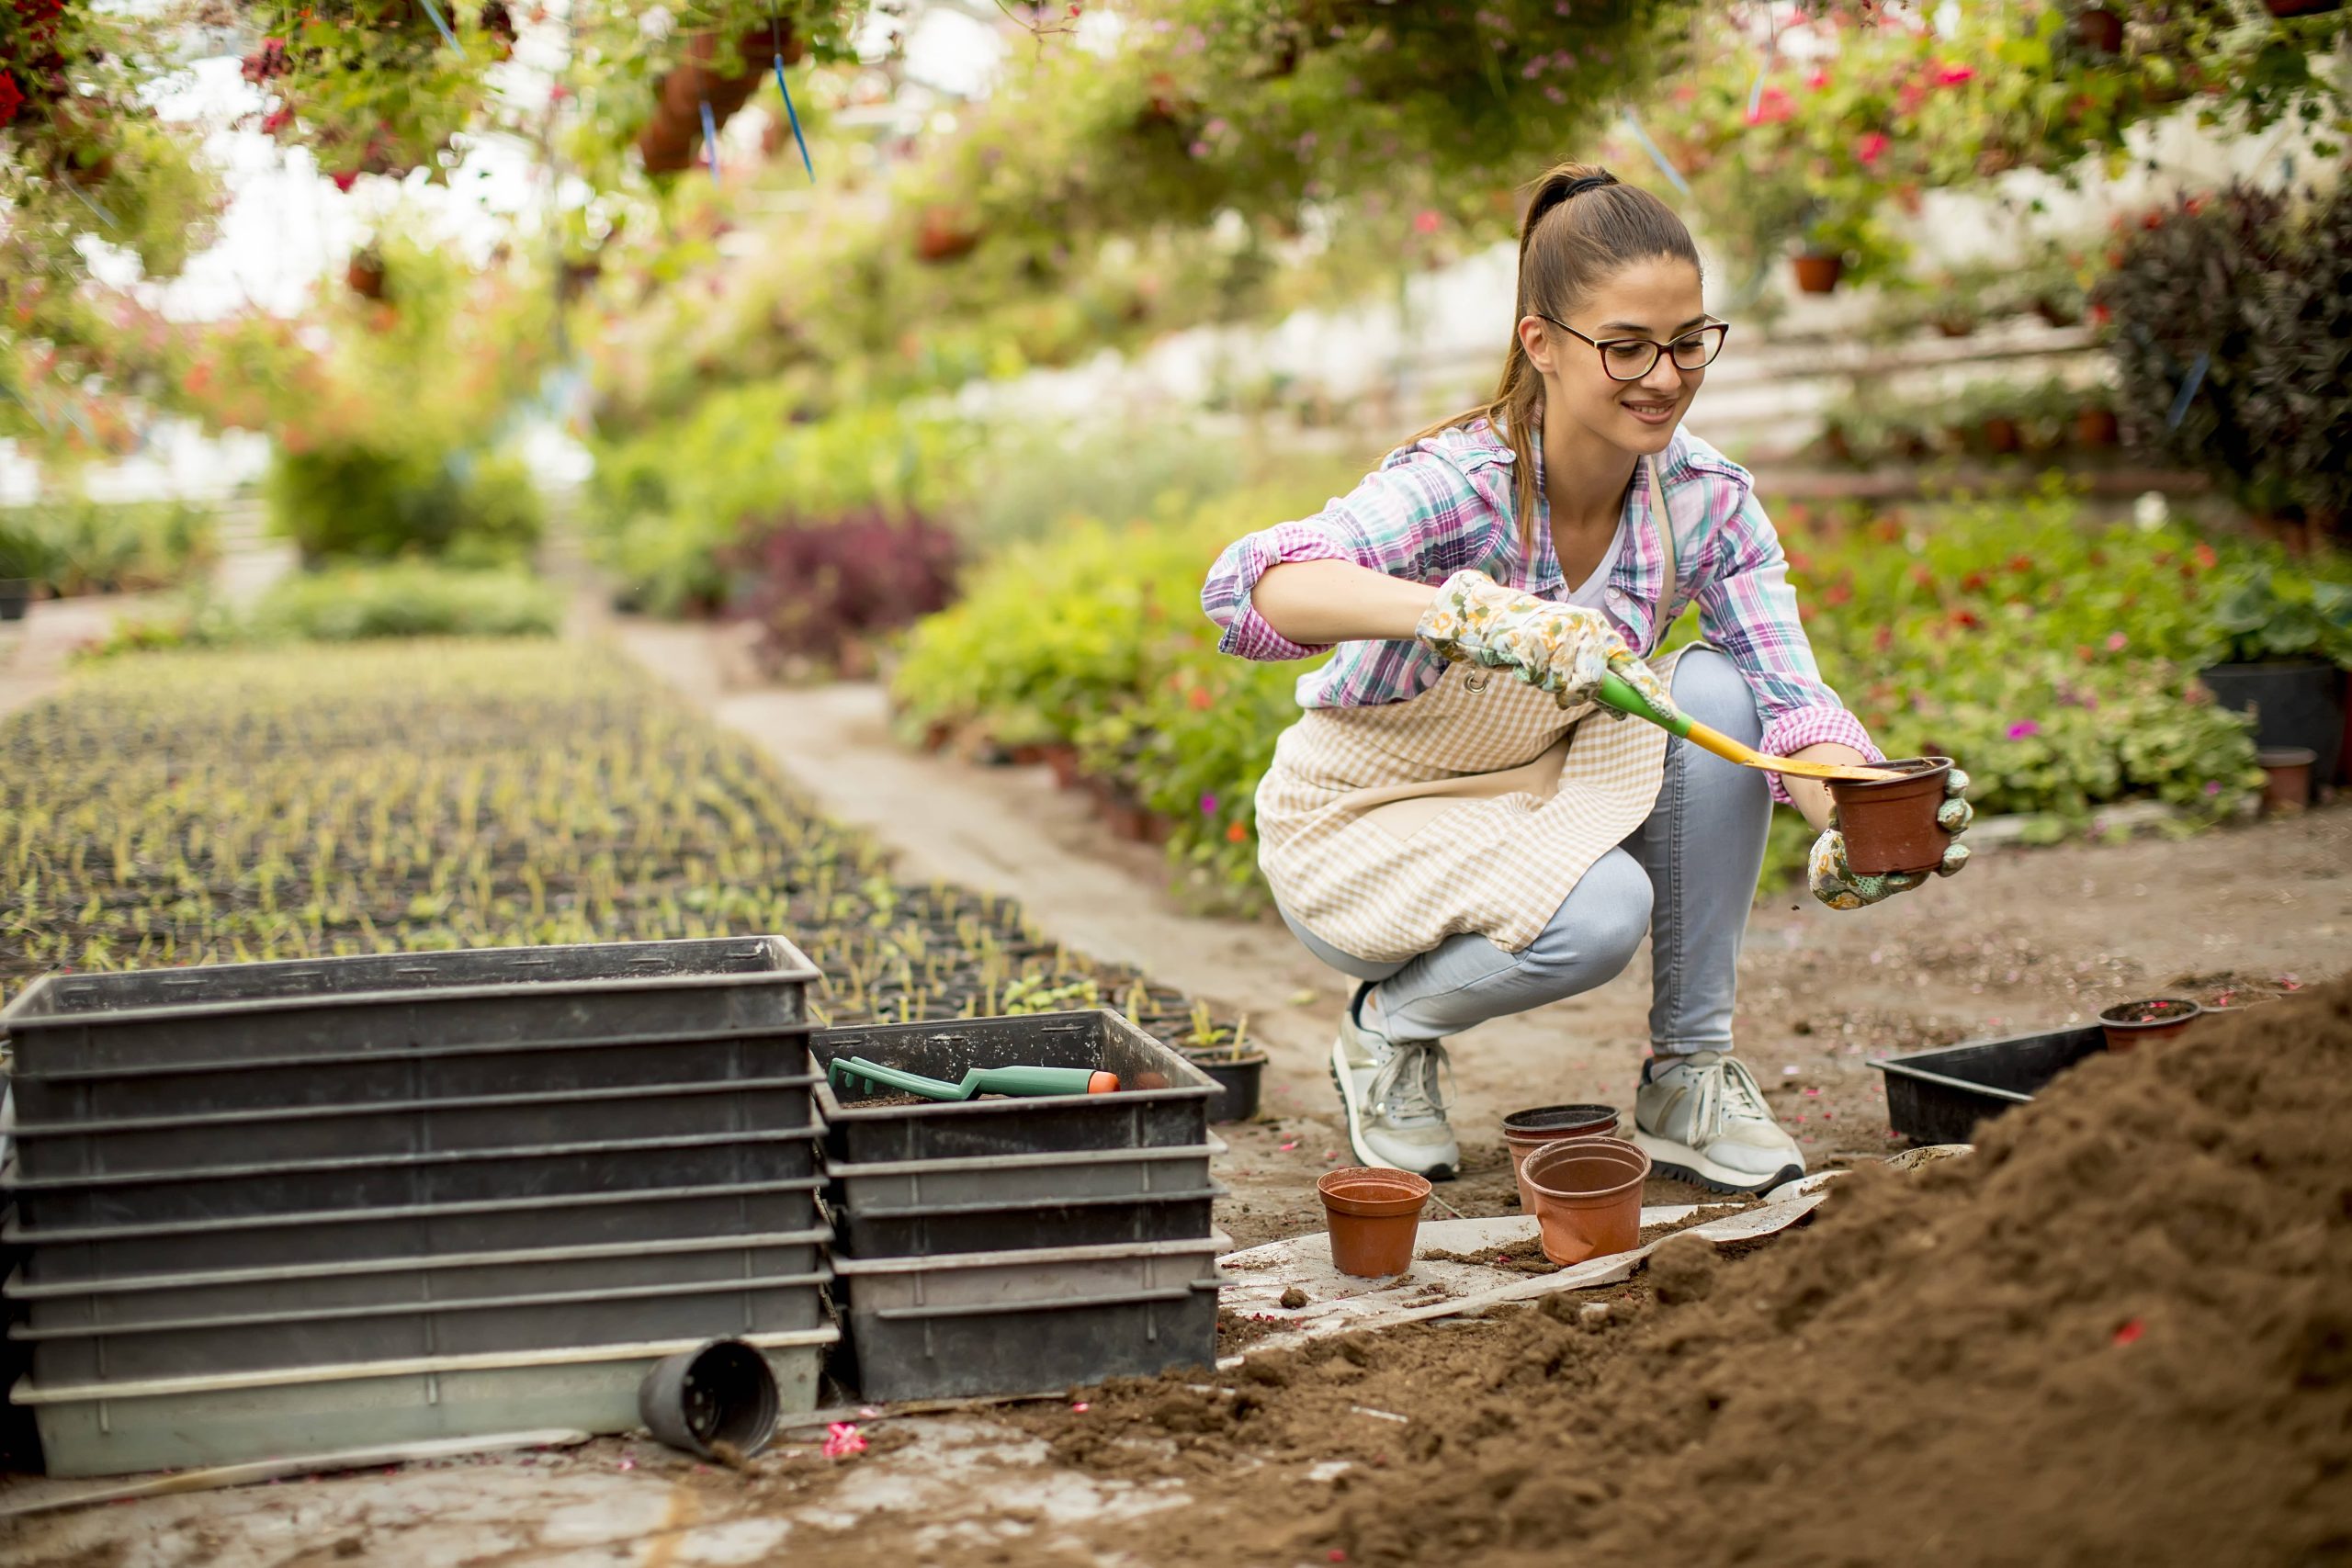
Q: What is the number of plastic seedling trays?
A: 14